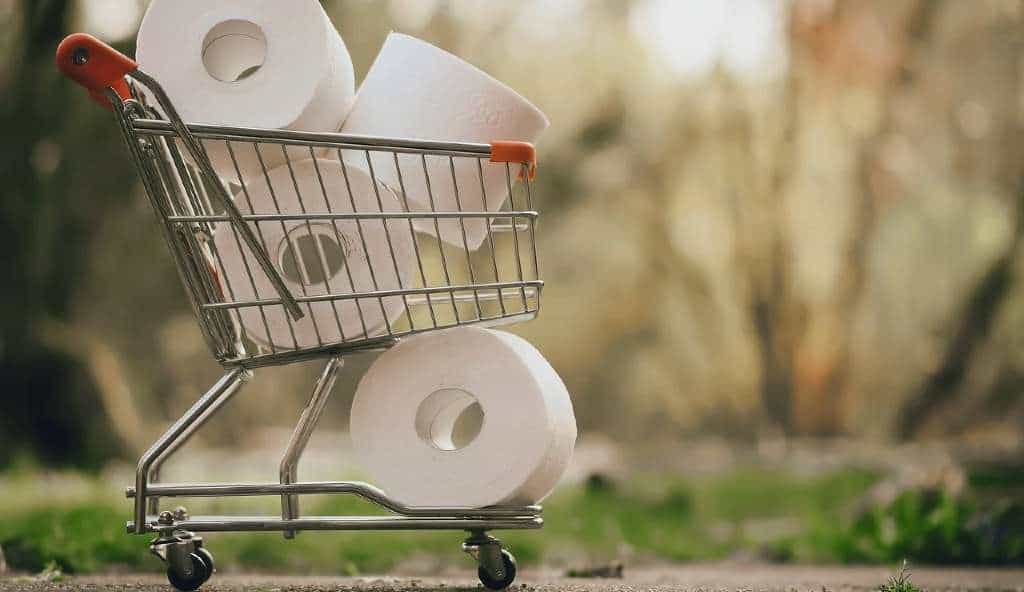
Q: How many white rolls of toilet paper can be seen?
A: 4